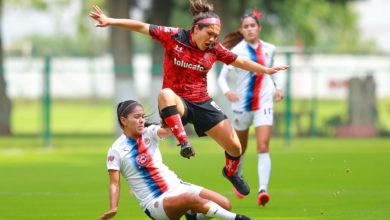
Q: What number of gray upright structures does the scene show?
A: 1